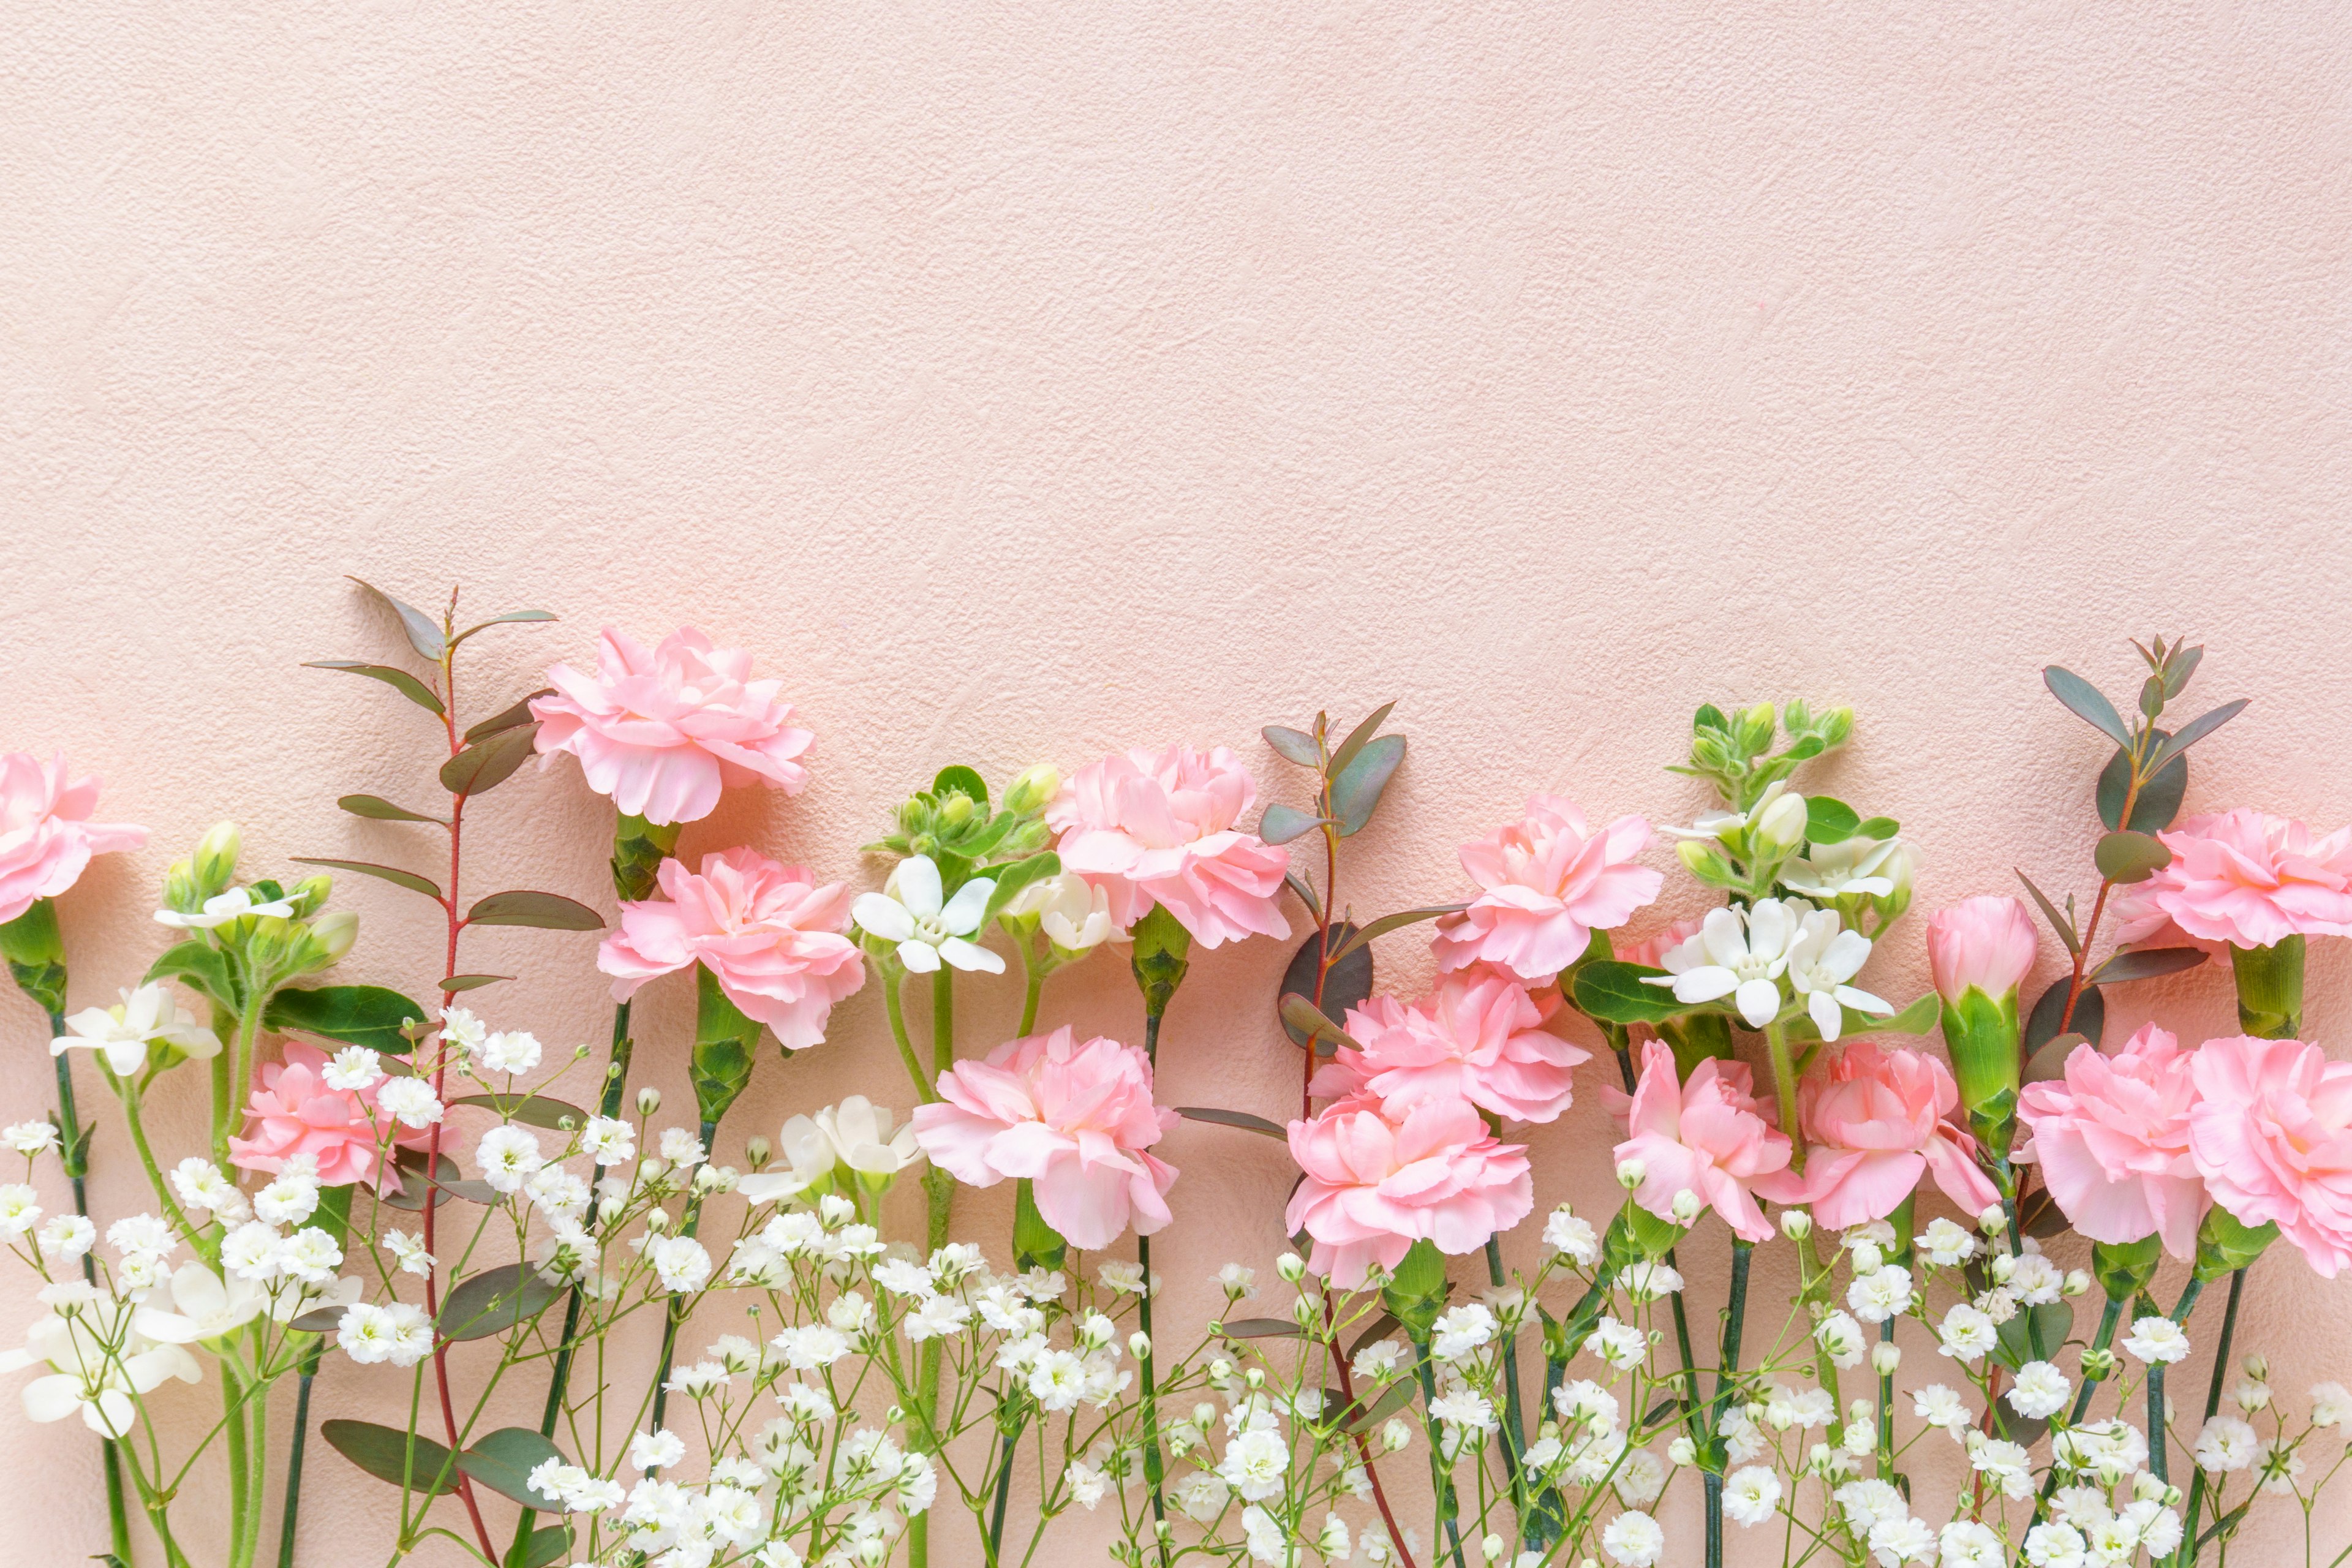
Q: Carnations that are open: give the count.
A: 14